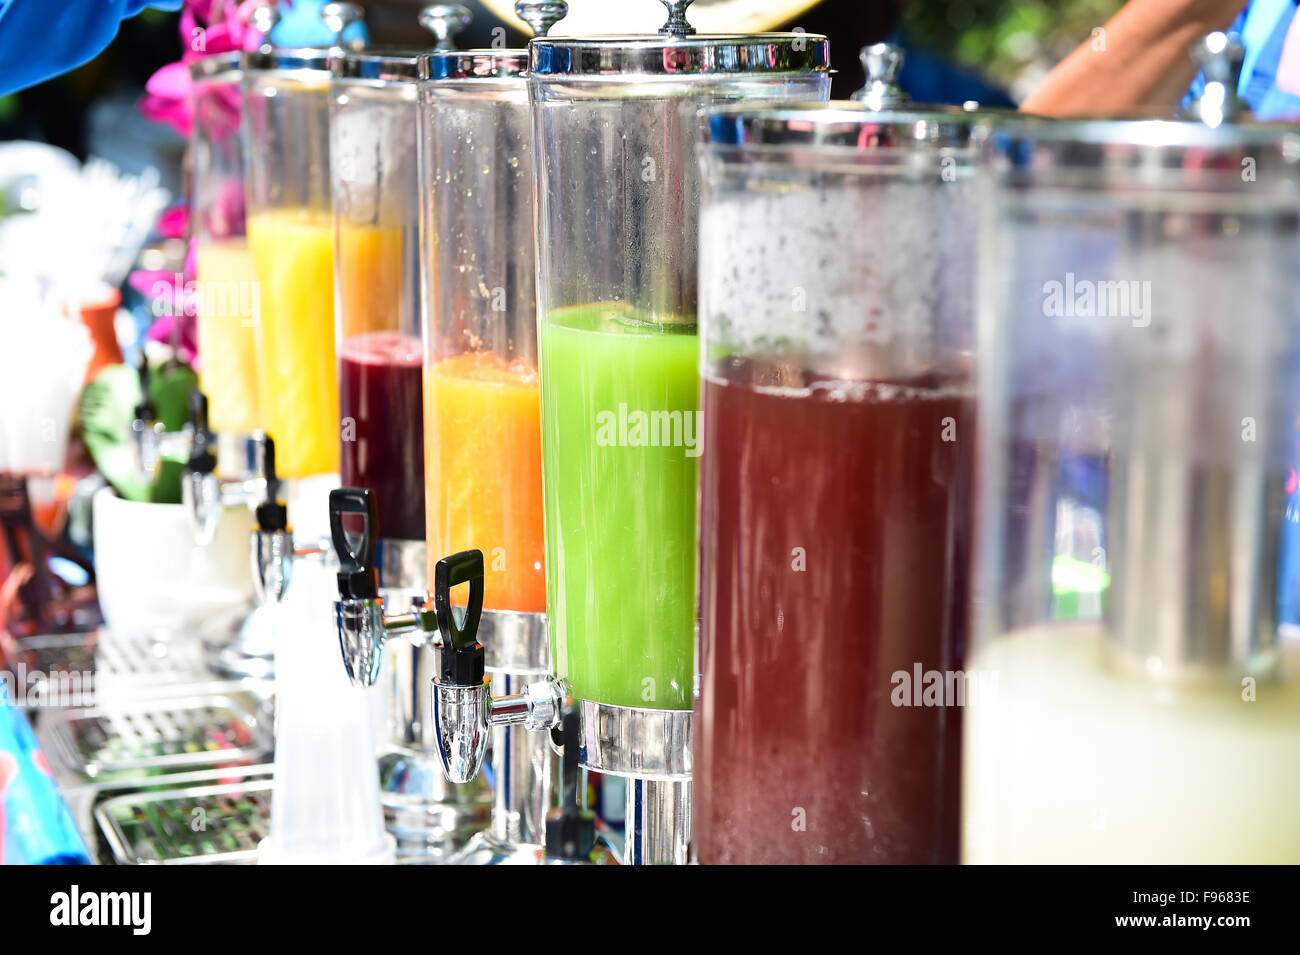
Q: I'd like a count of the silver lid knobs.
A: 7